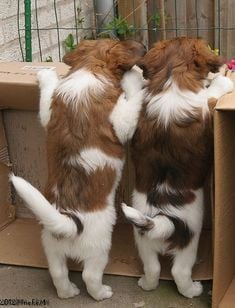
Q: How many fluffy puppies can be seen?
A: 2